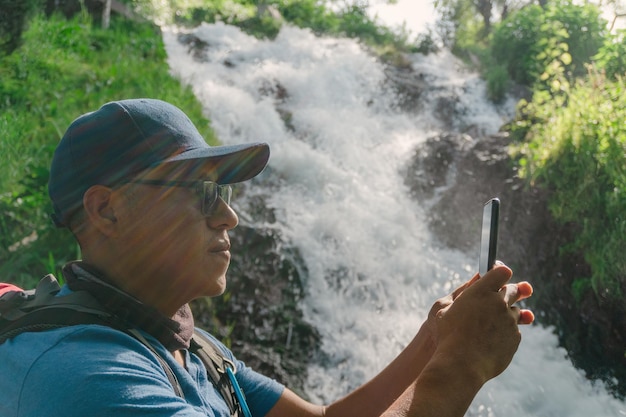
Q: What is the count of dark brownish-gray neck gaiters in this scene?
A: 1